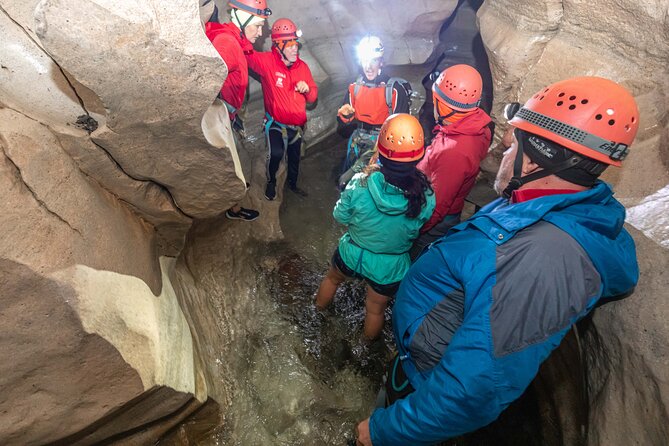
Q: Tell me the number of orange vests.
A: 1